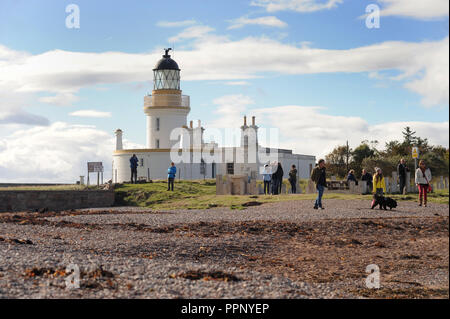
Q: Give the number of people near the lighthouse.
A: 12